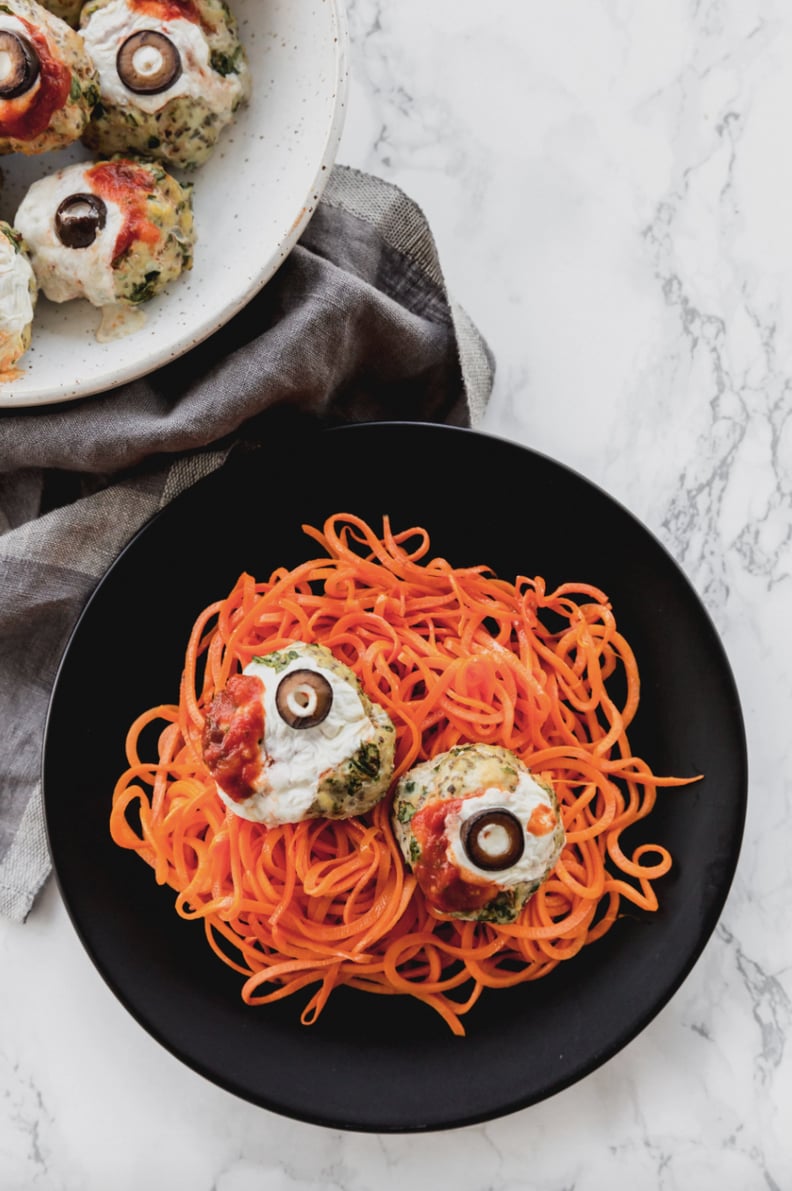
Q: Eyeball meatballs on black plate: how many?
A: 2